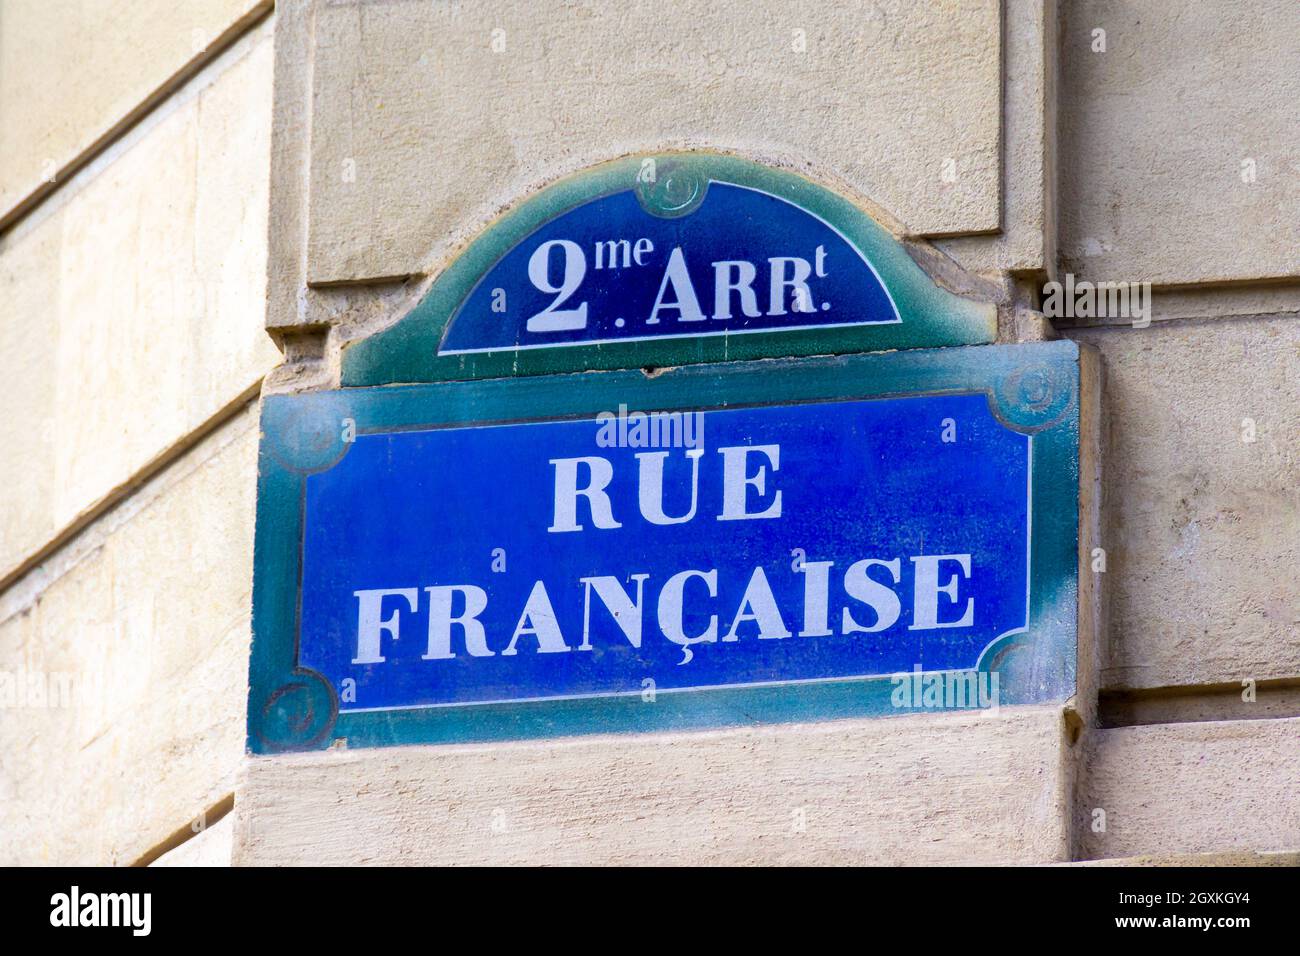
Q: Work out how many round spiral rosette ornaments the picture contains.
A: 5